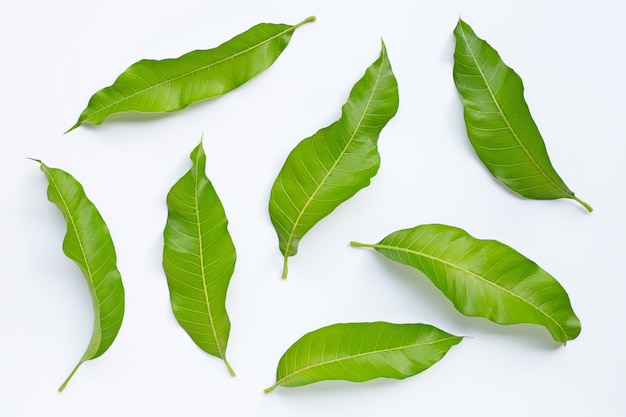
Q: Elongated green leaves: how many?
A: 7